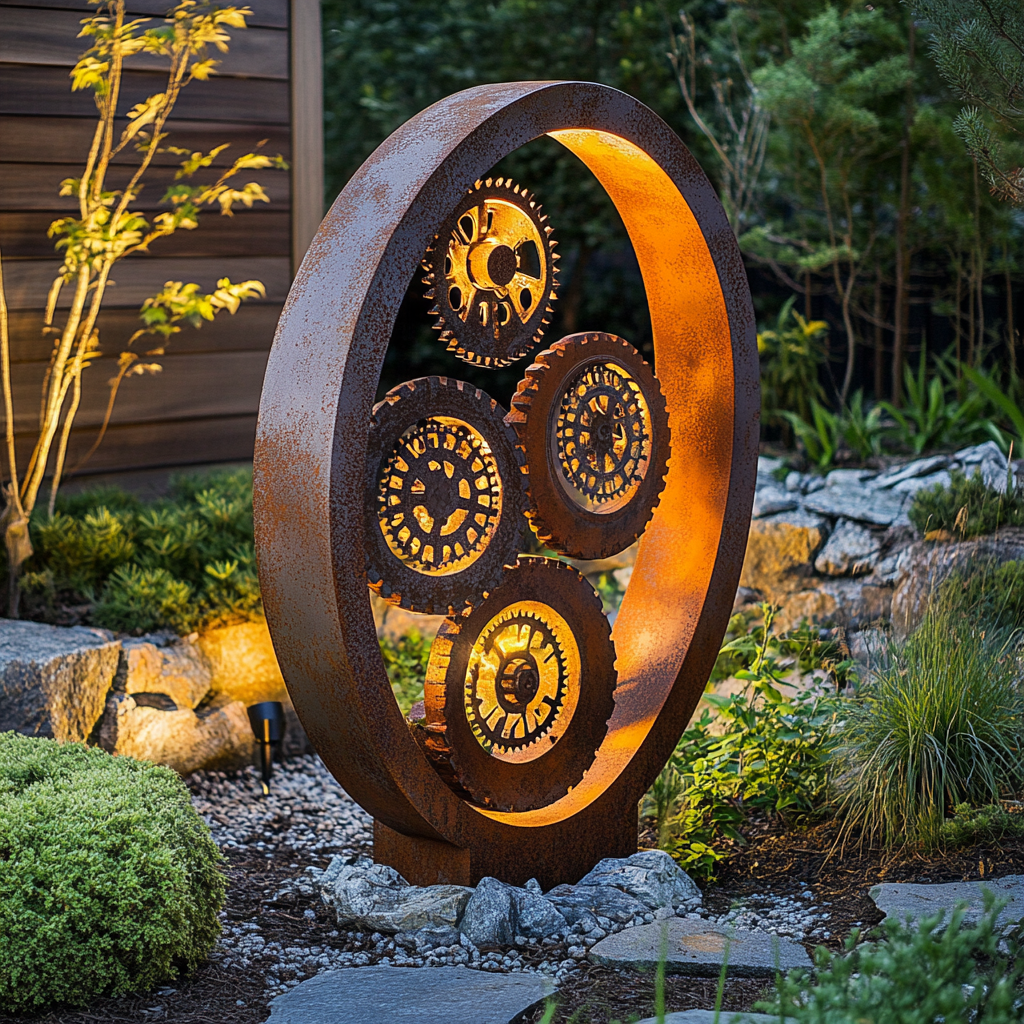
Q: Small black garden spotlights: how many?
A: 1